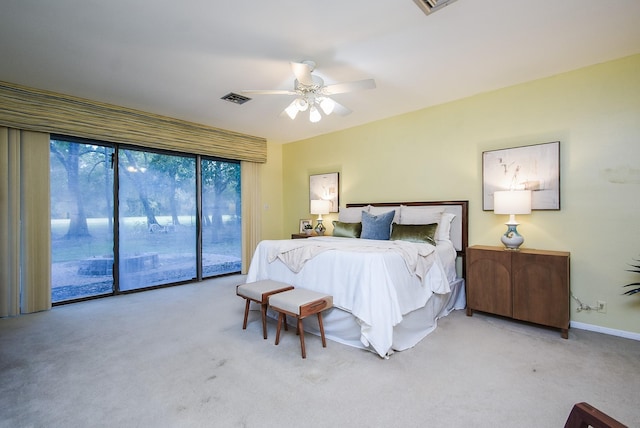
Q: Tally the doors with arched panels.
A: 2